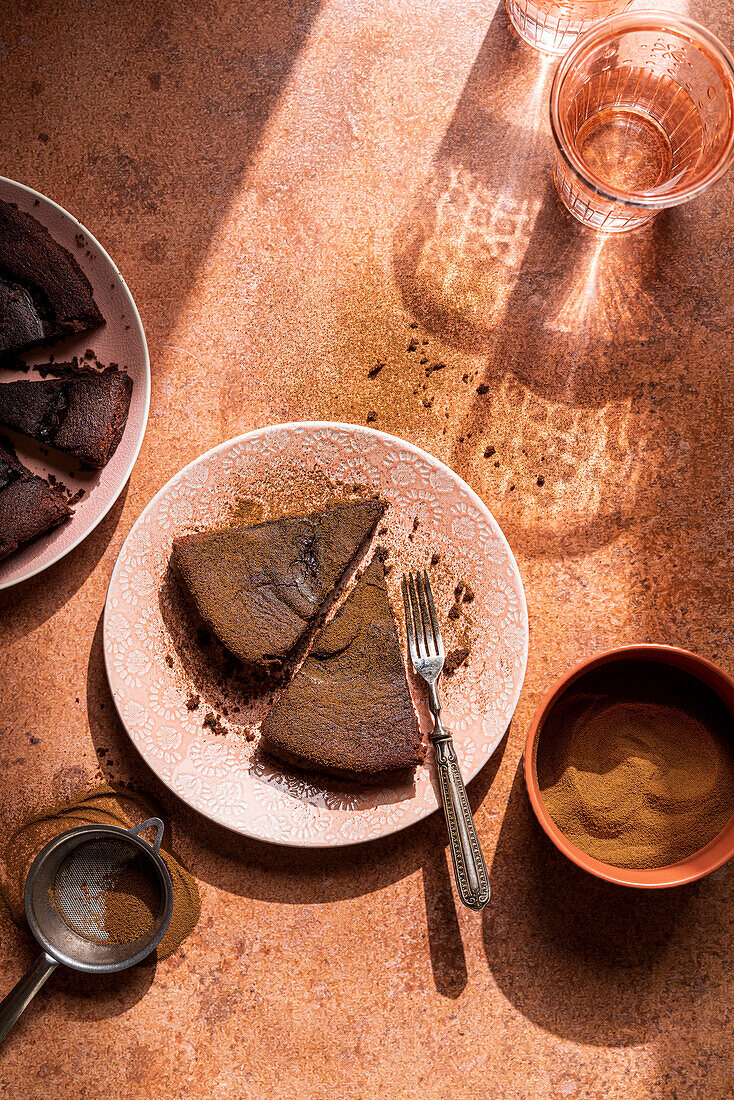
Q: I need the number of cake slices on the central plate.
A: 2